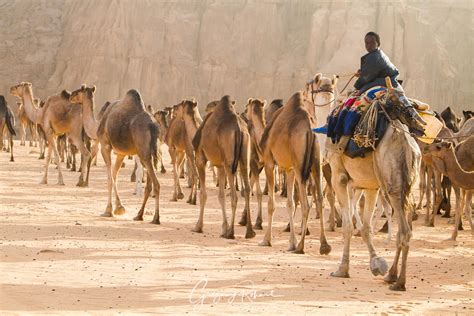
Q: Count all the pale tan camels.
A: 1